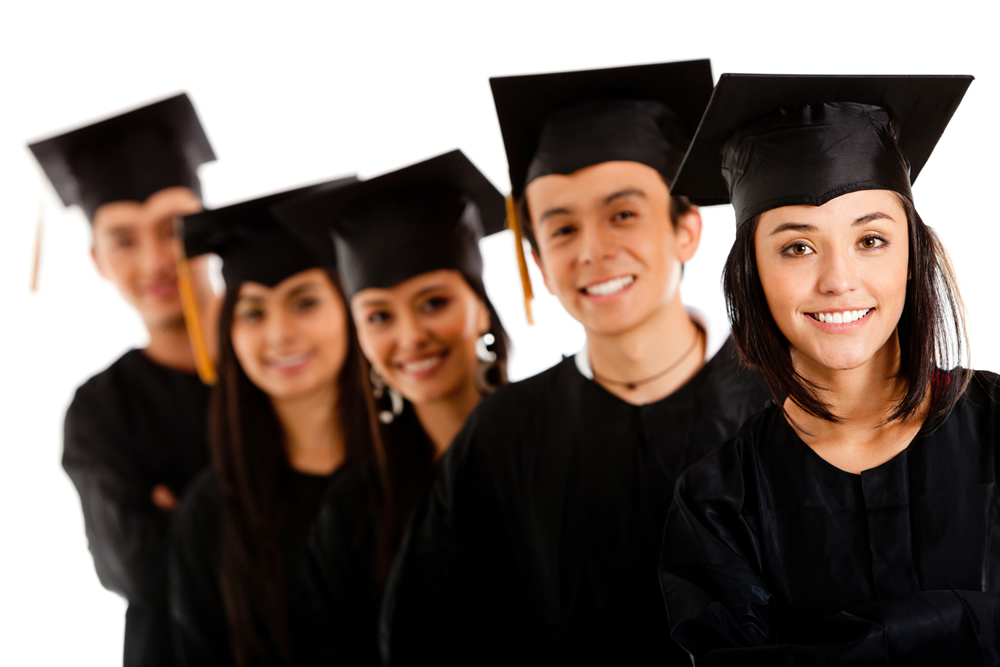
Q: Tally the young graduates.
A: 5